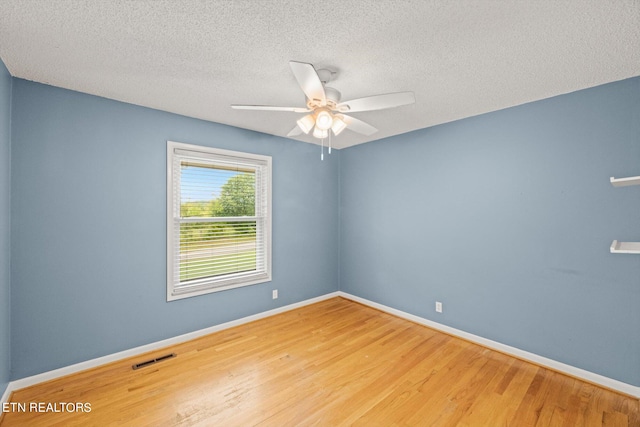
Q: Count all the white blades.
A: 5